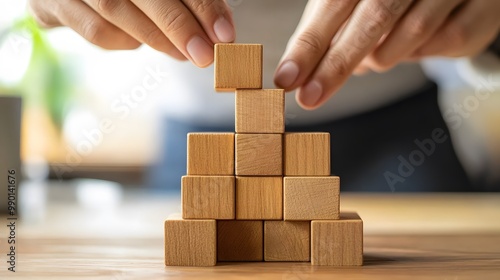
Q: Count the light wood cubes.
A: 12